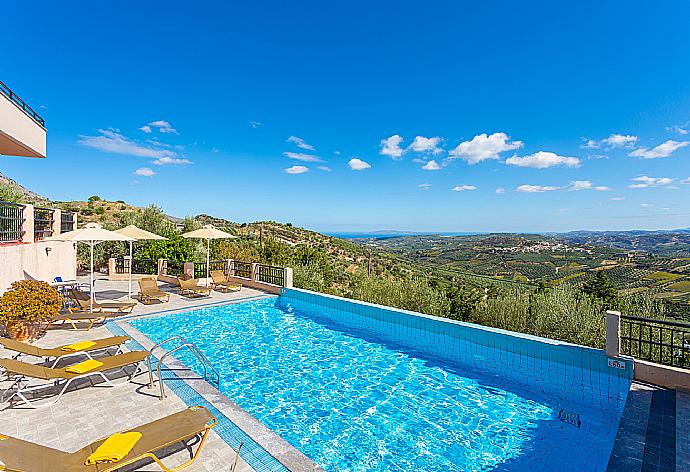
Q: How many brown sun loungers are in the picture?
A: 8